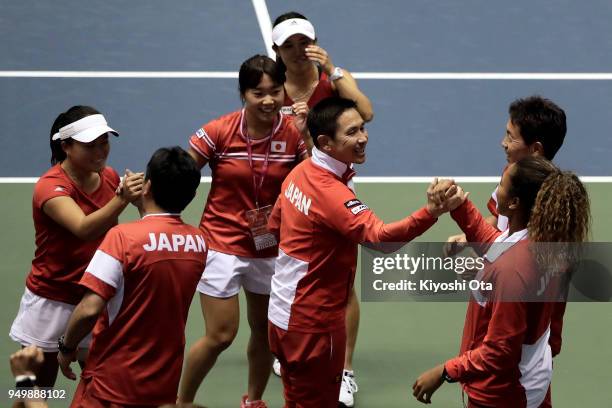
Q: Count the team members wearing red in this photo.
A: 7